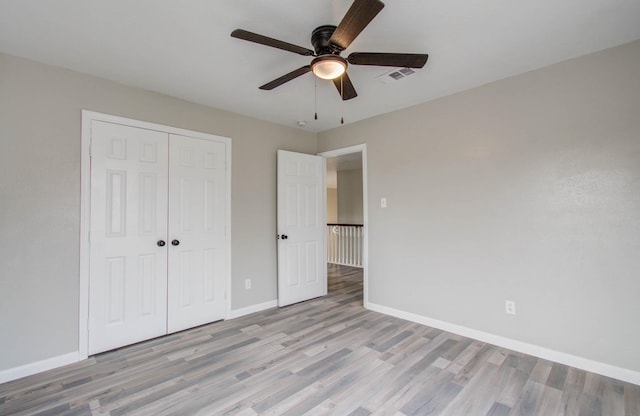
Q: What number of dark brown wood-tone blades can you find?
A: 5